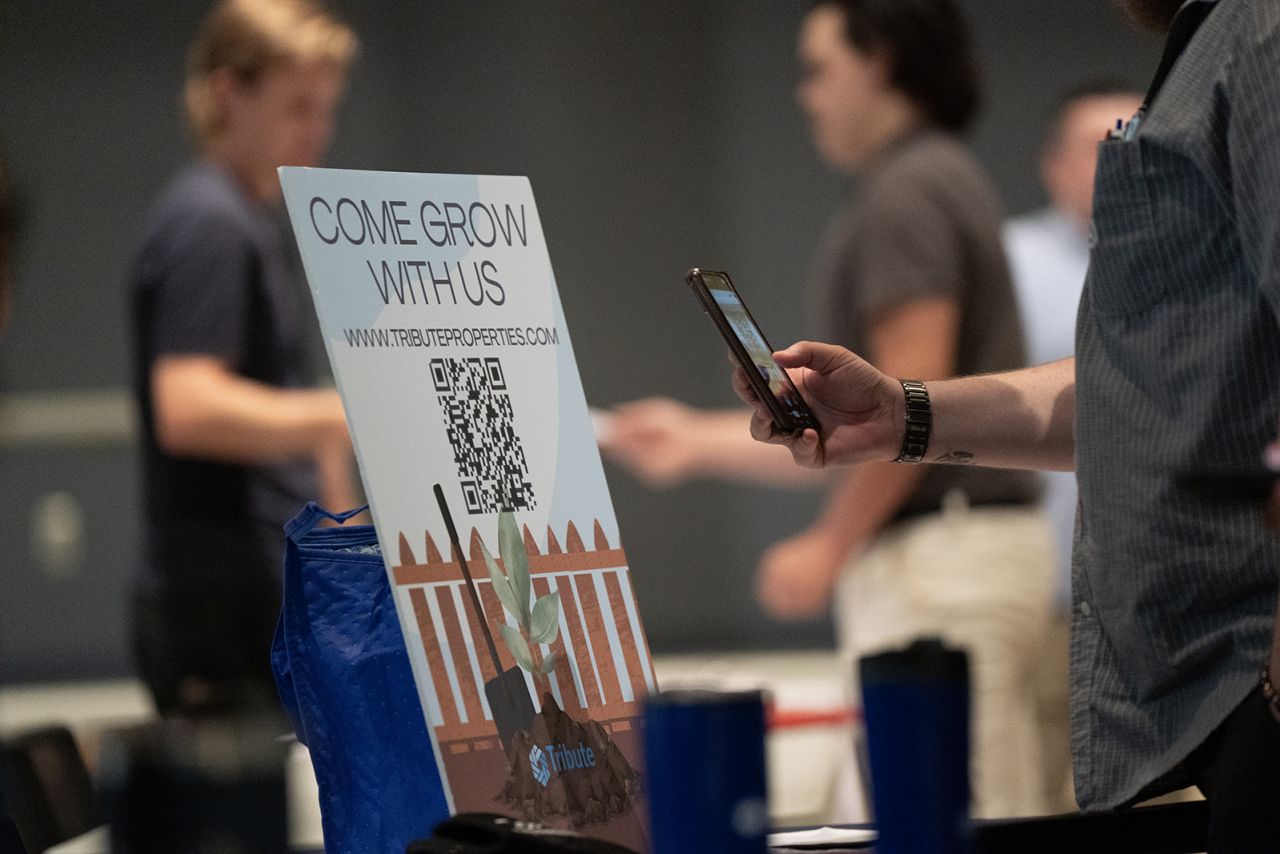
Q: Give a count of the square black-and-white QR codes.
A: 1